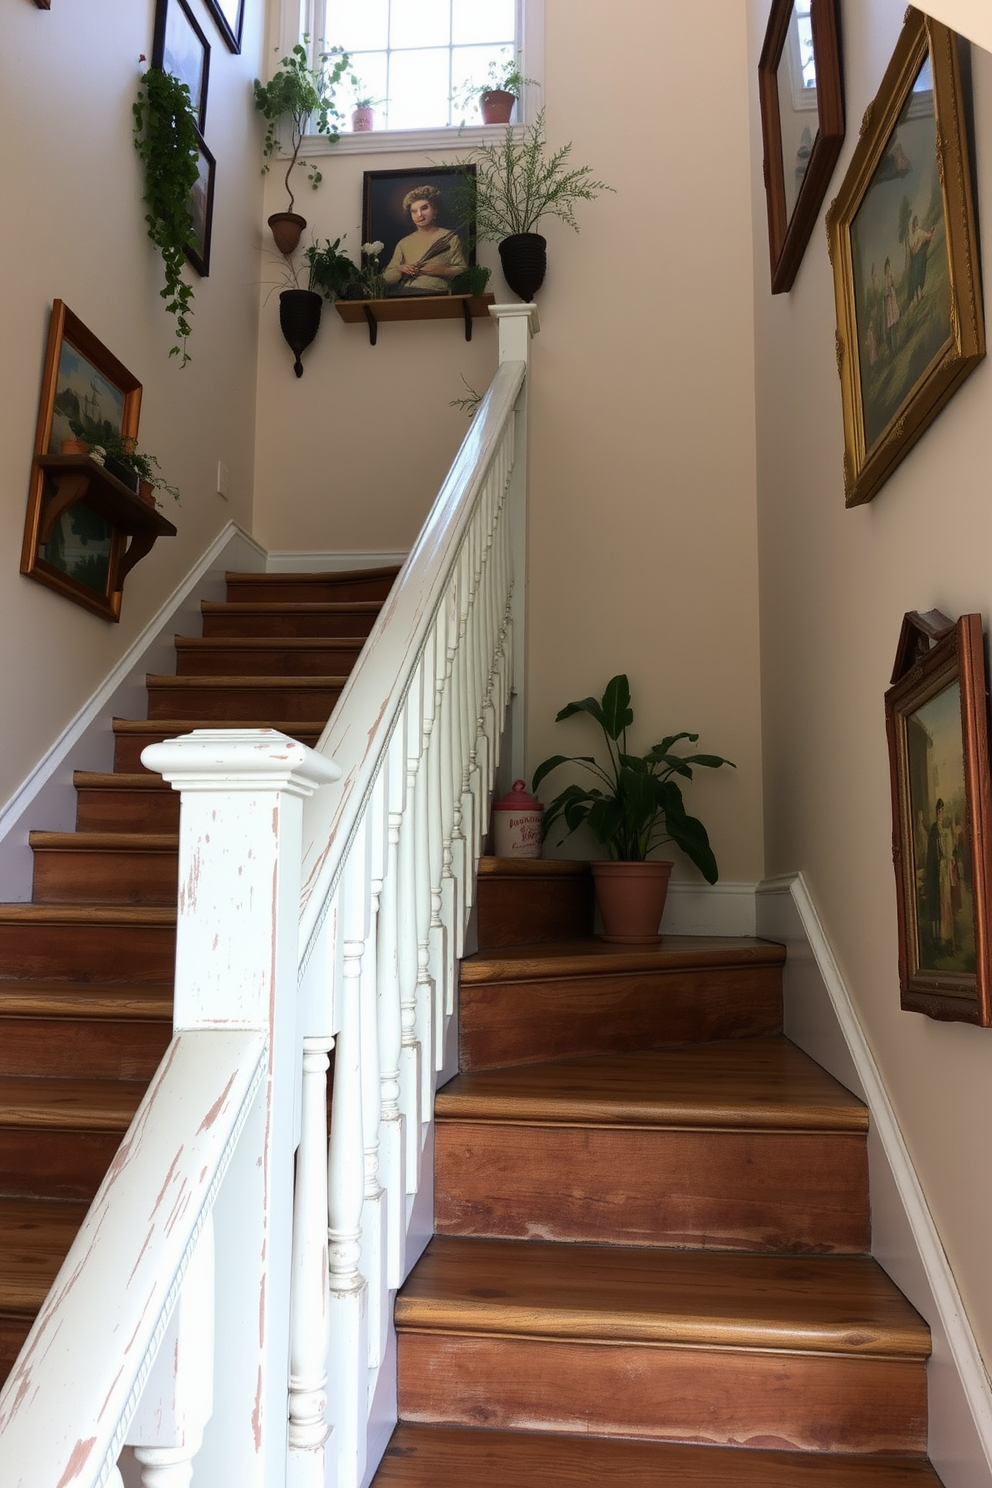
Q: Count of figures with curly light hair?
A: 1